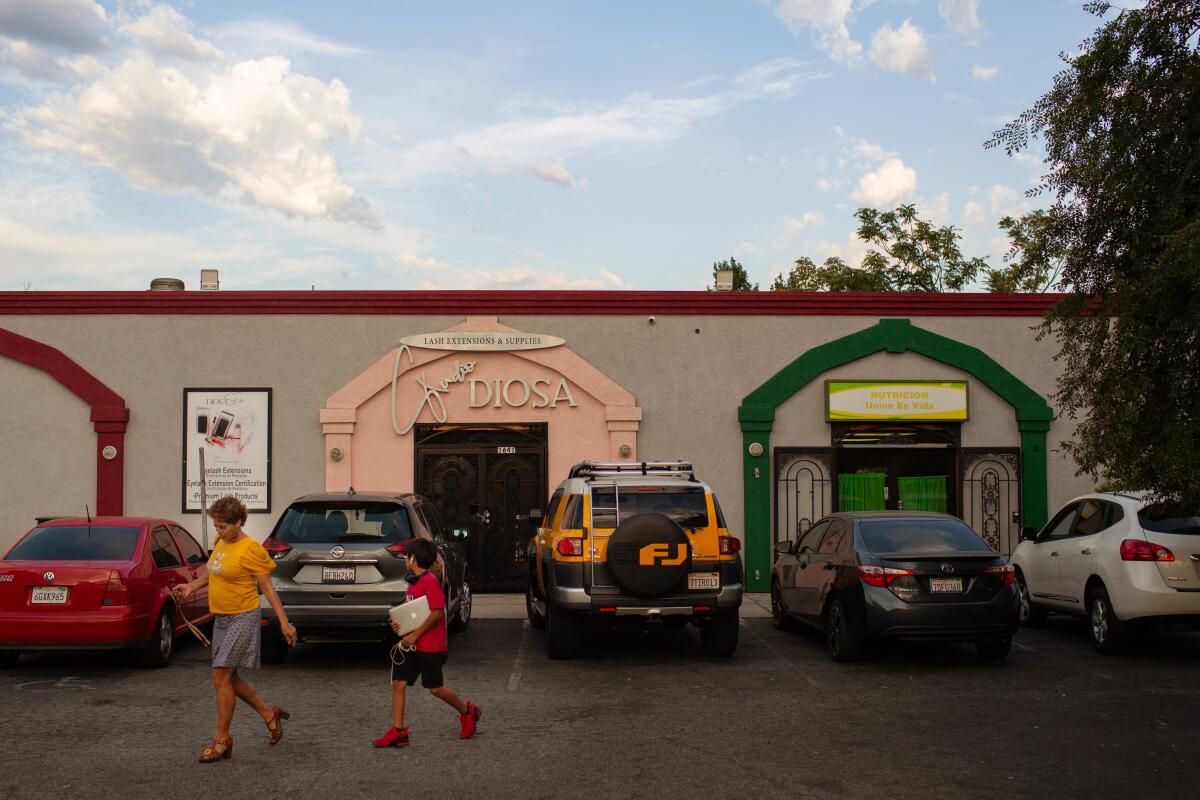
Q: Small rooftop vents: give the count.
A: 3